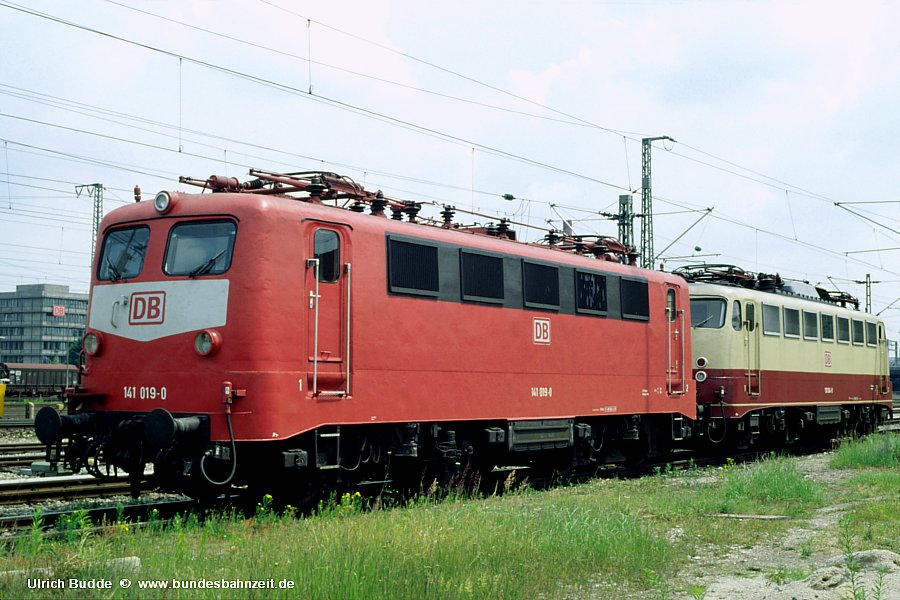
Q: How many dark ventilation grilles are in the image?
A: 5